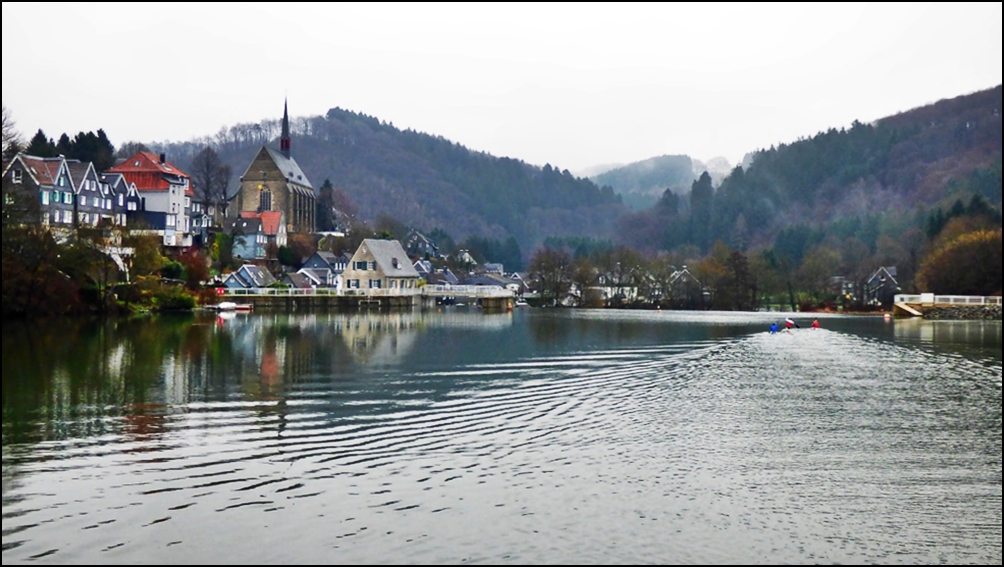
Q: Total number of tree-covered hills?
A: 3